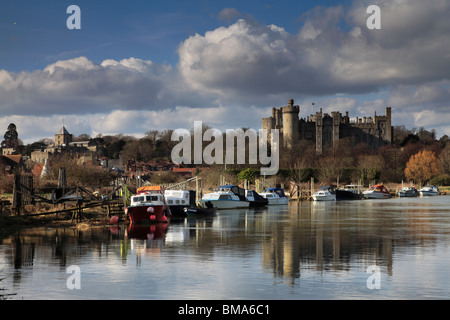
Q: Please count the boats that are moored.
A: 11